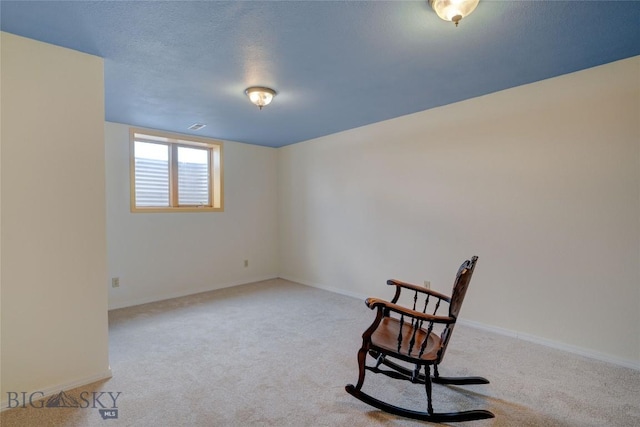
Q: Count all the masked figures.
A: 0